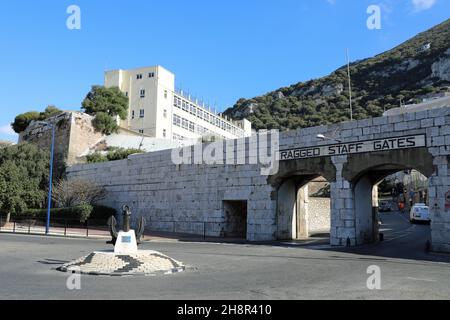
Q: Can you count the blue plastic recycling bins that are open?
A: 0